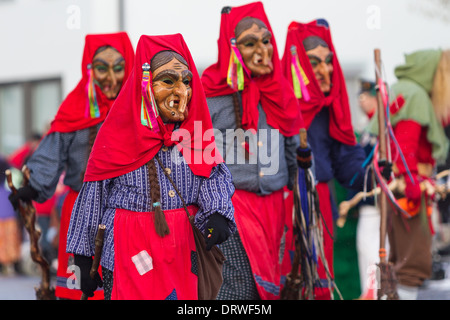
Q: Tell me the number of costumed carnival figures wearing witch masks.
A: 4